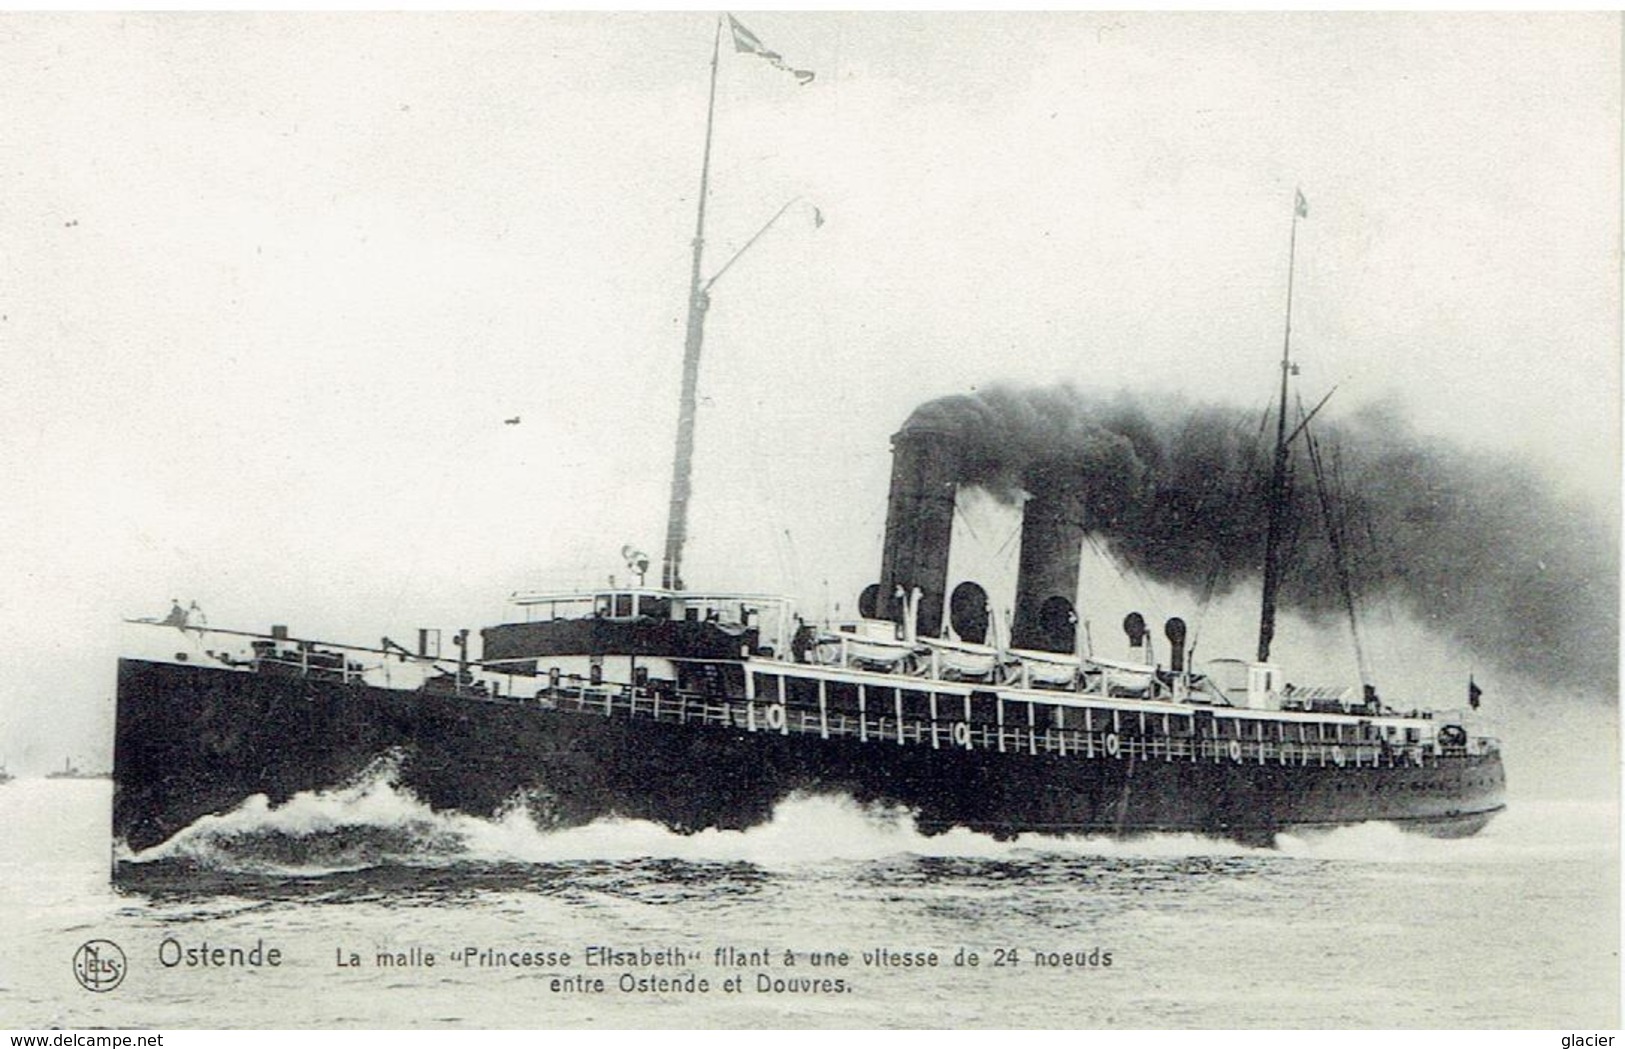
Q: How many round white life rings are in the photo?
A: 5